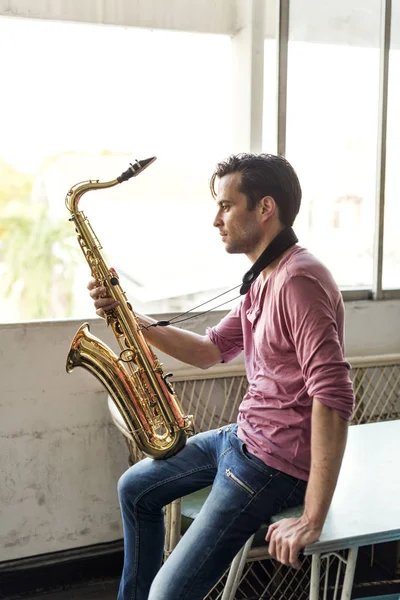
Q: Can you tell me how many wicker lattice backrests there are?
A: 1